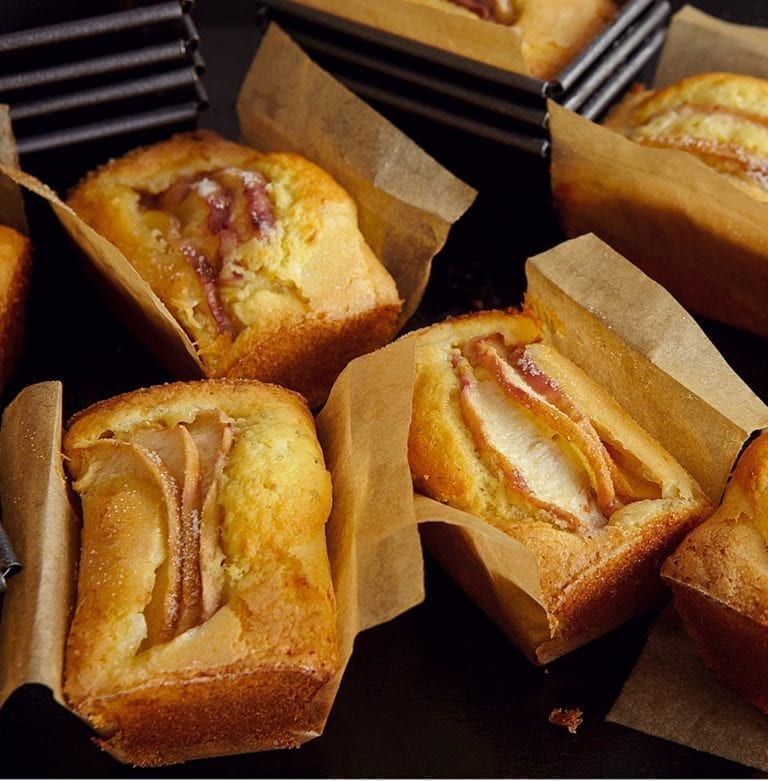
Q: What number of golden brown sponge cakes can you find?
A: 7